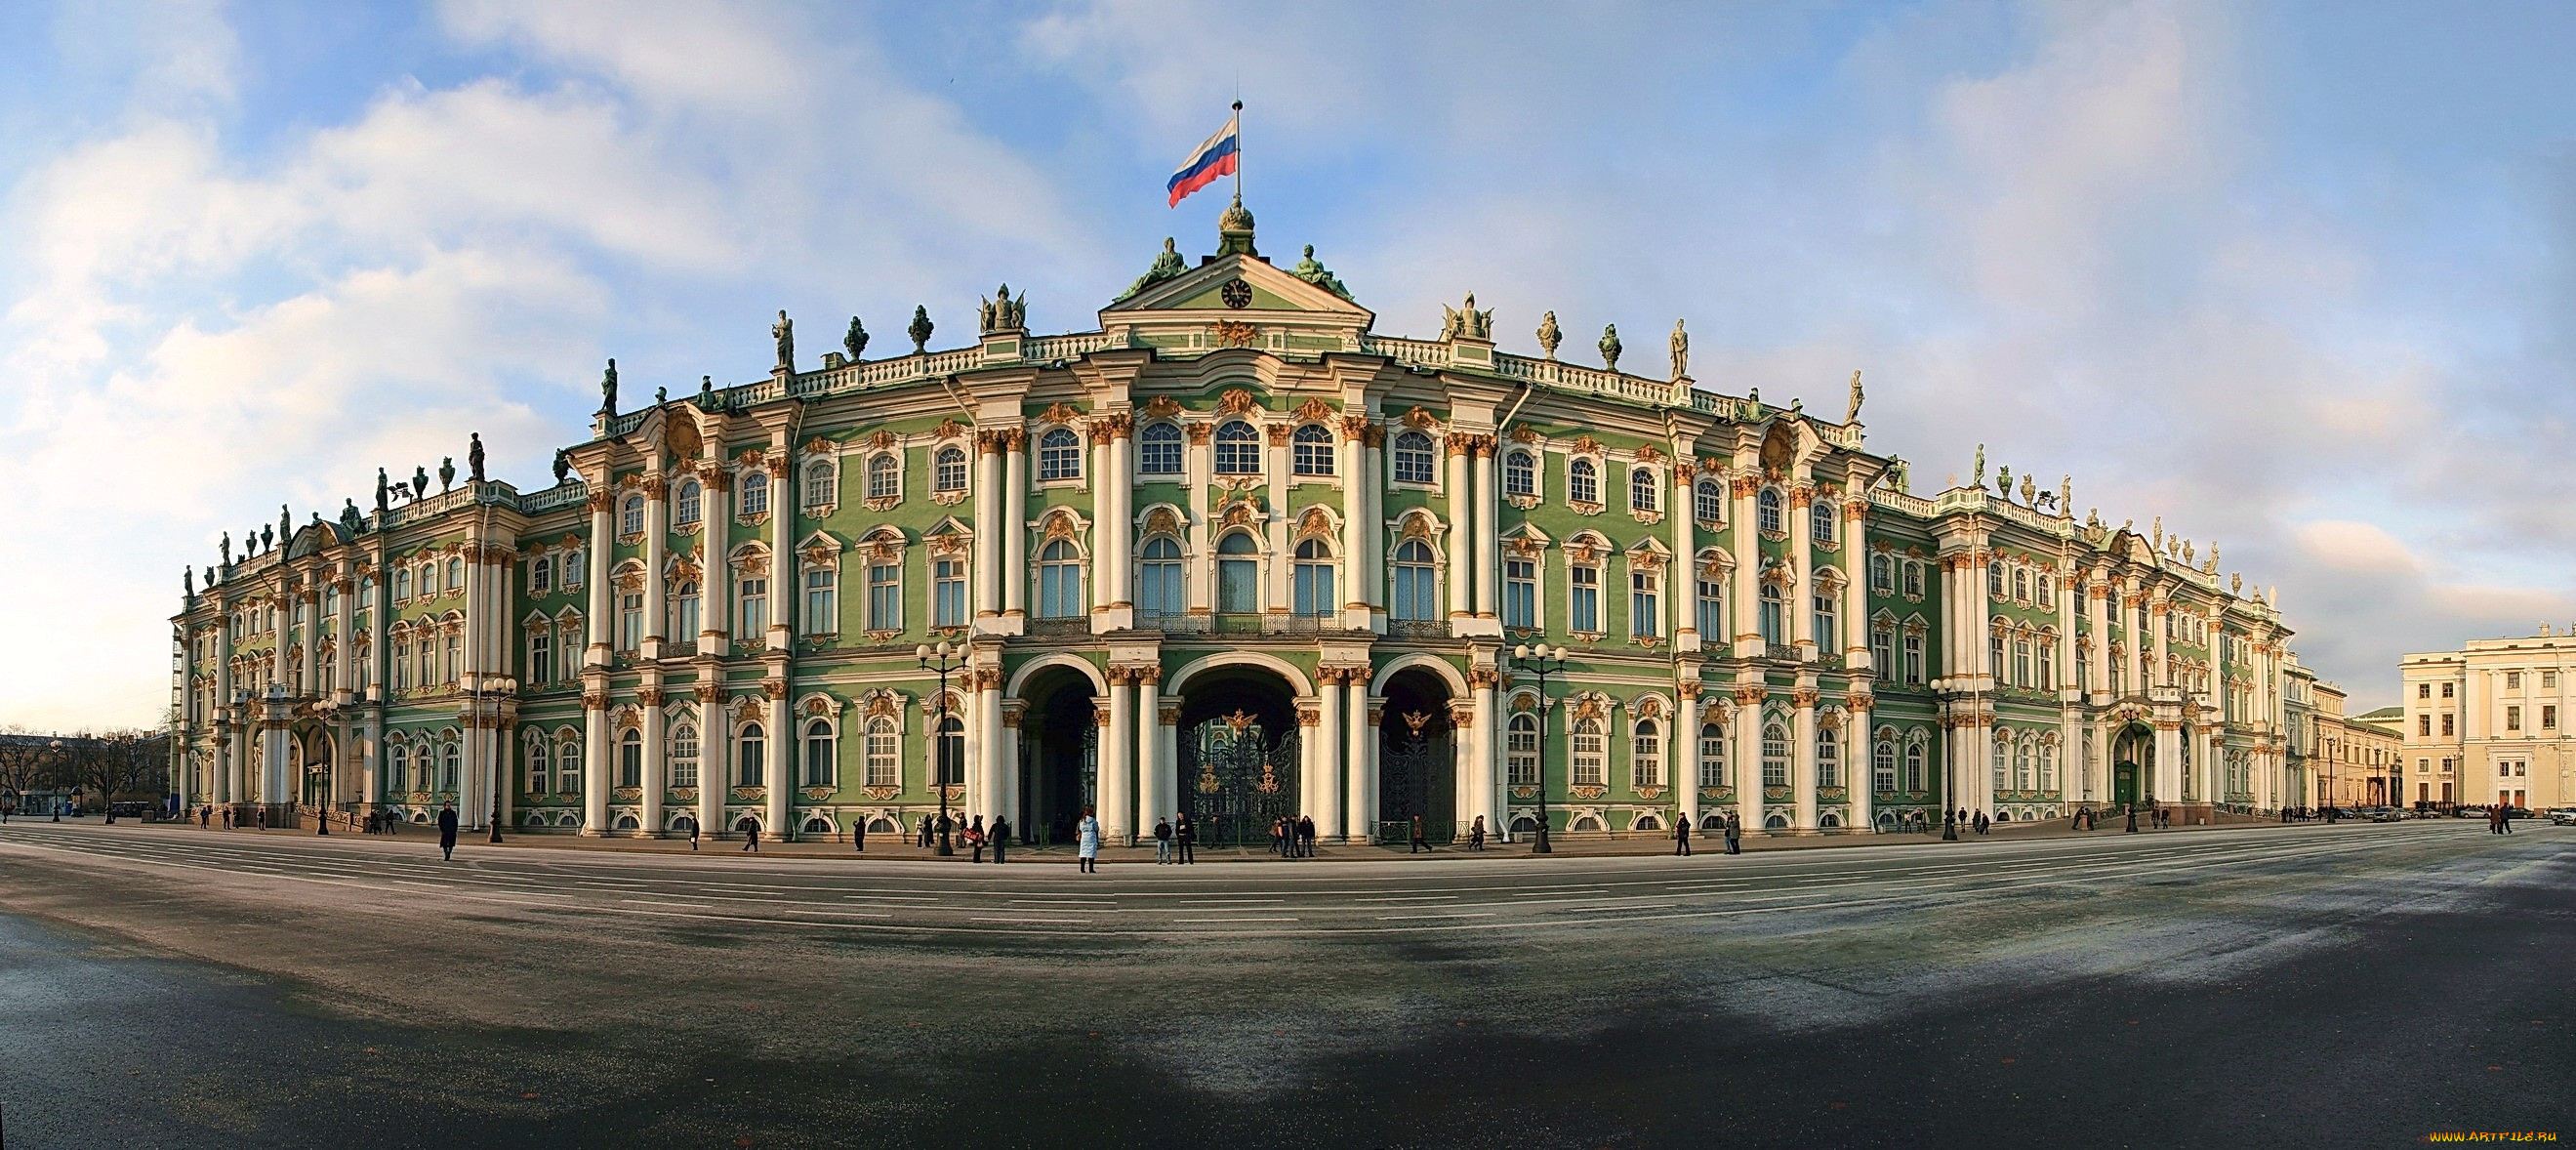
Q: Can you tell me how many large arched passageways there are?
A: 3